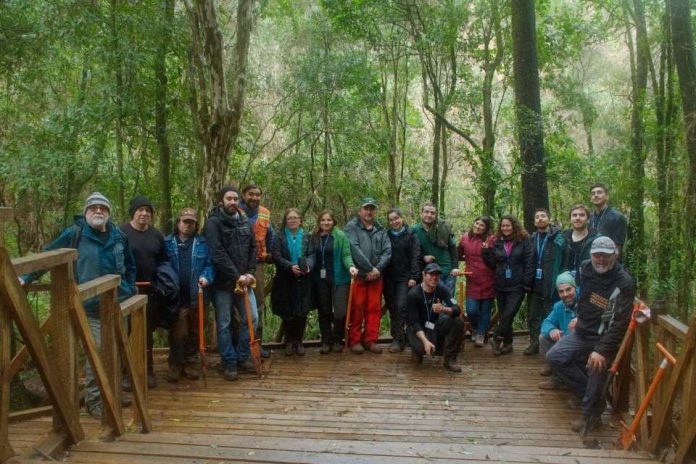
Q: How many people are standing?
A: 15